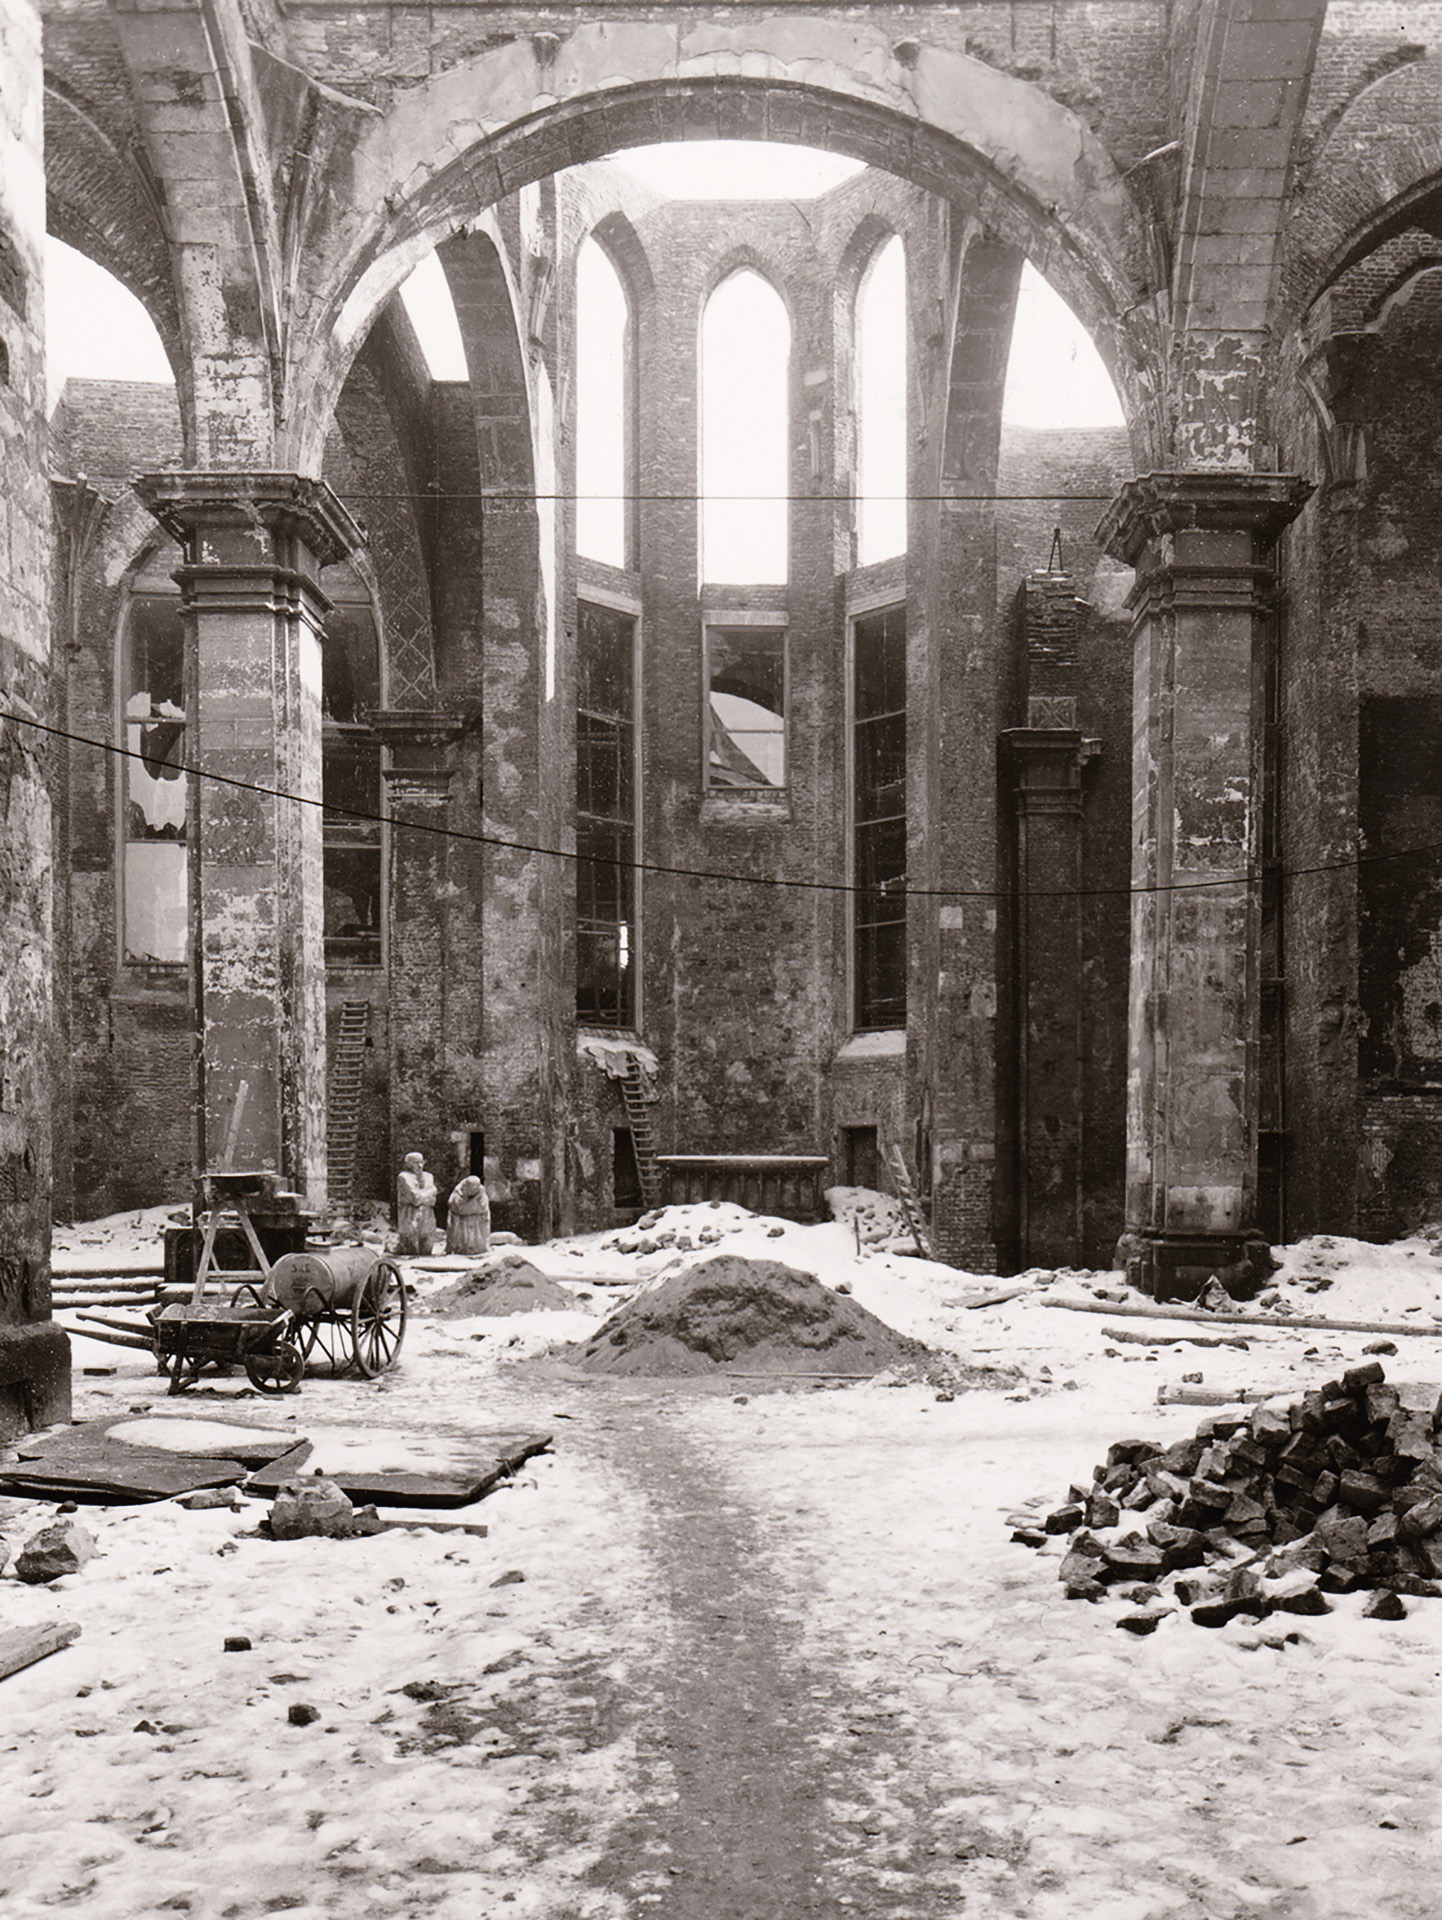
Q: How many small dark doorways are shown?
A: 3